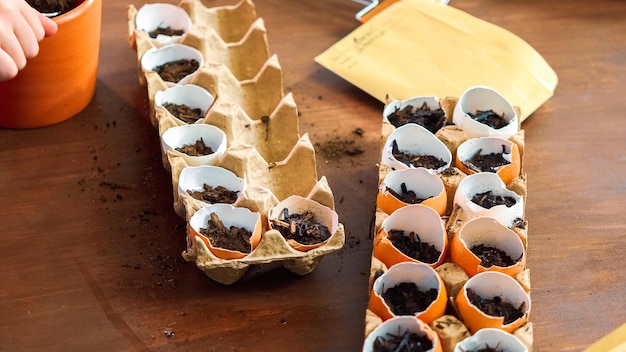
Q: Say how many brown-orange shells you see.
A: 9